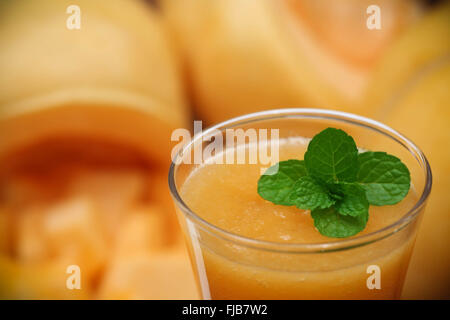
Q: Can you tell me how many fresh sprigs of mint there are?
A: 1